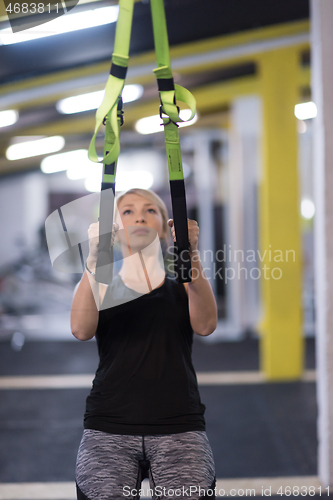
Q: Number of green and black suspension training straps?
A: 2